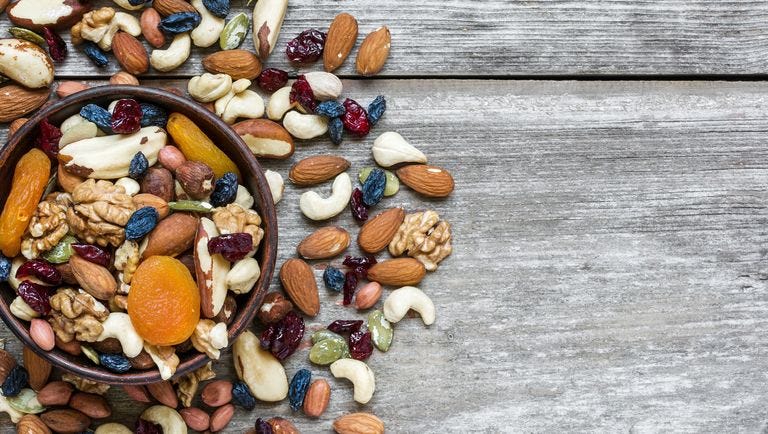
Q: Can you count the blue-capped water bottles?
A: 0